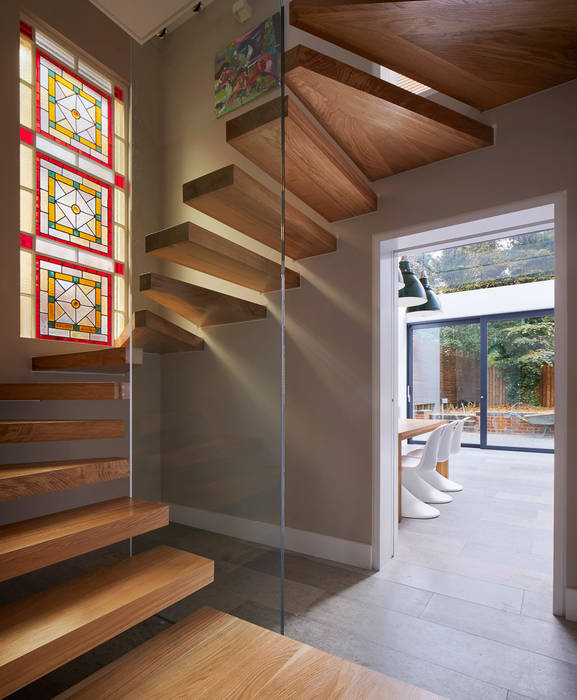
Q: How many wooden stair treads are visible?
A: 14